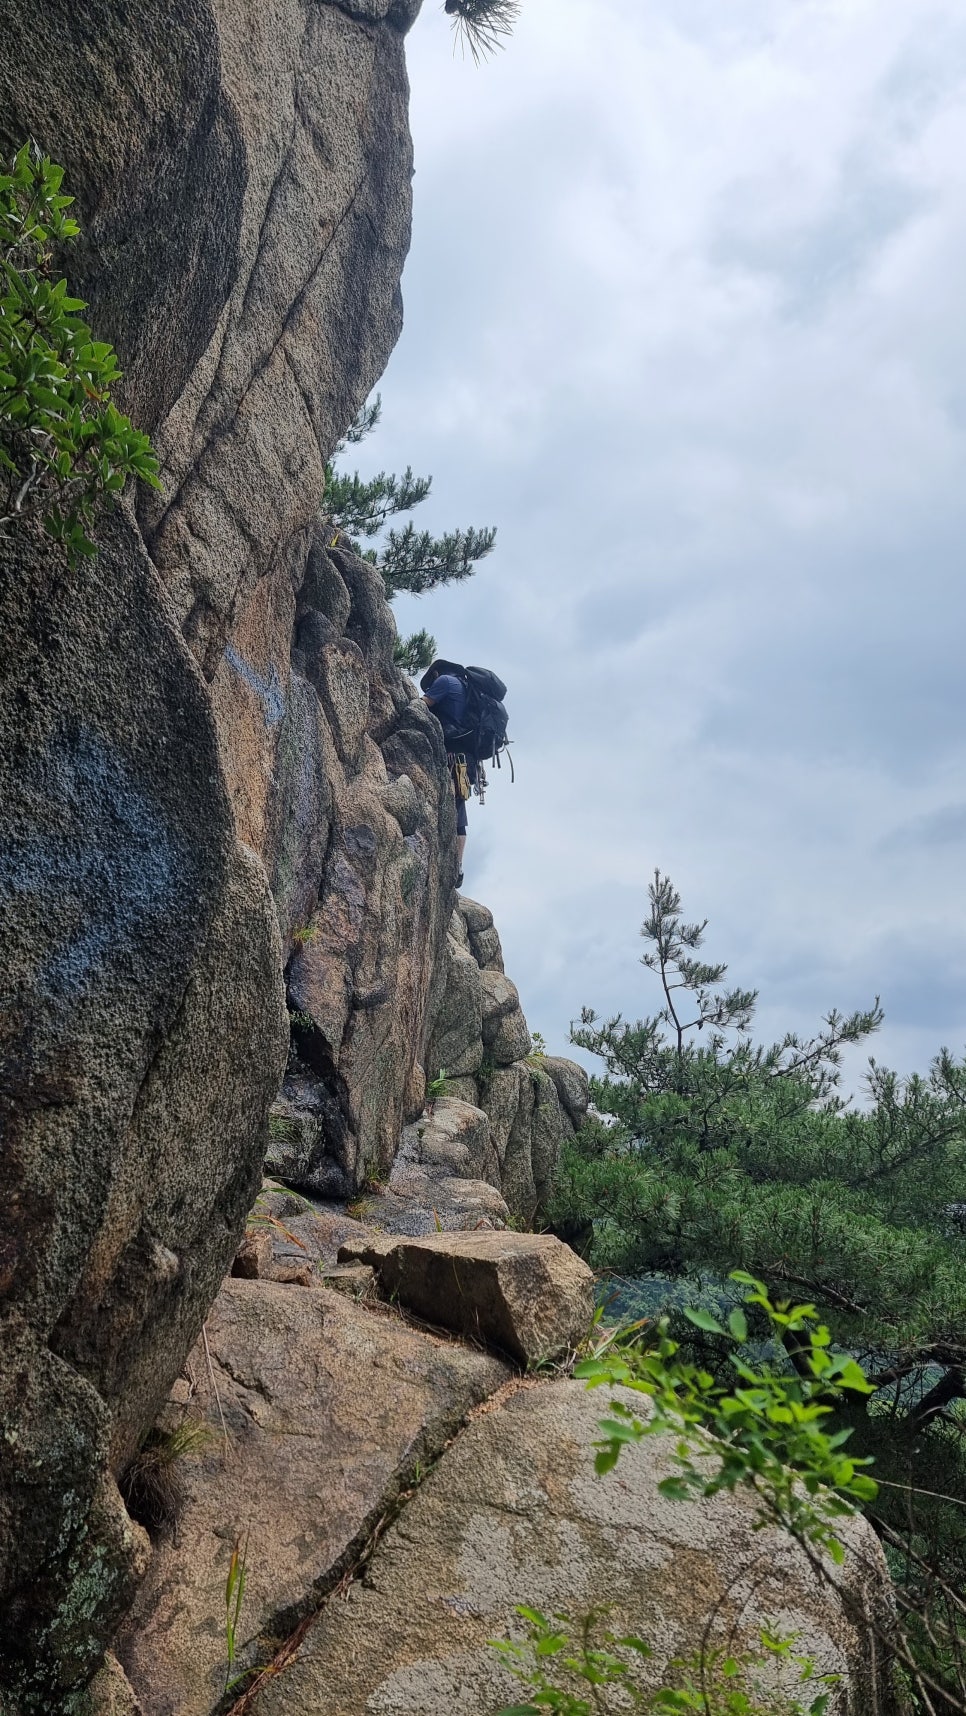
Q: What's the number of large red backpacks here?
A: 0